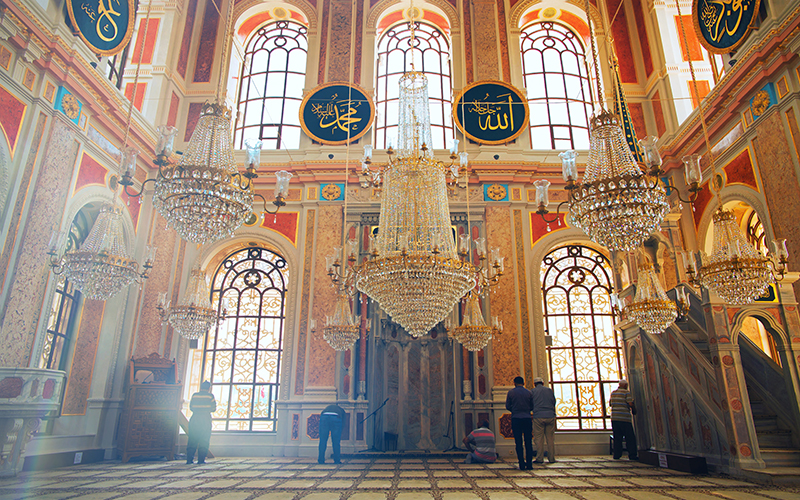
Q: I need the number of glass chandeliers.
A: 9